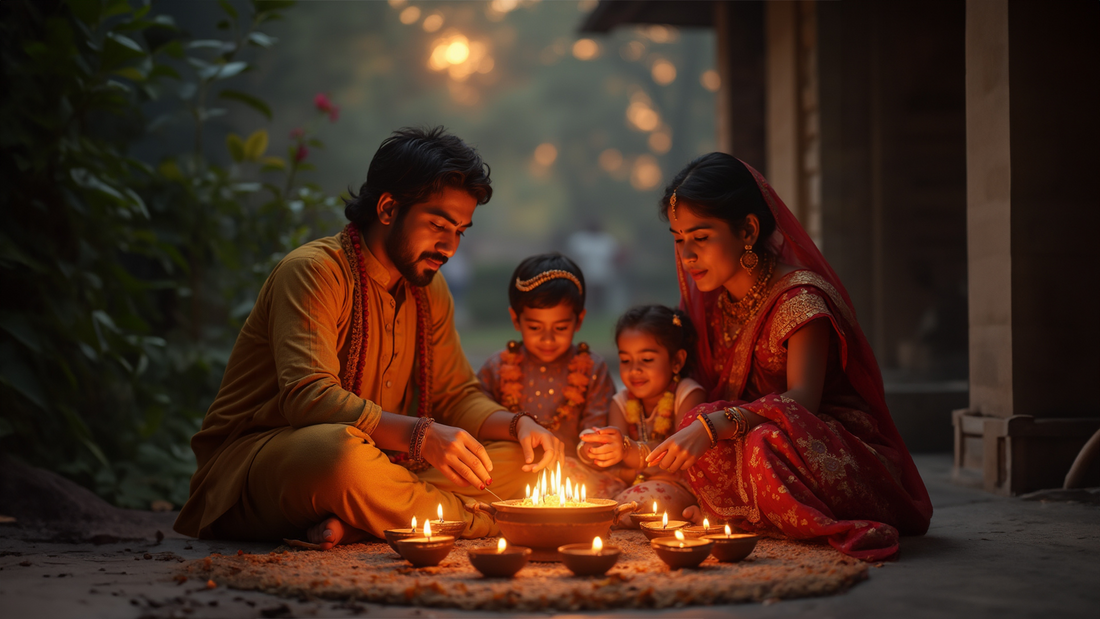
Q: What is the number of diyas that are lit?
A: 10